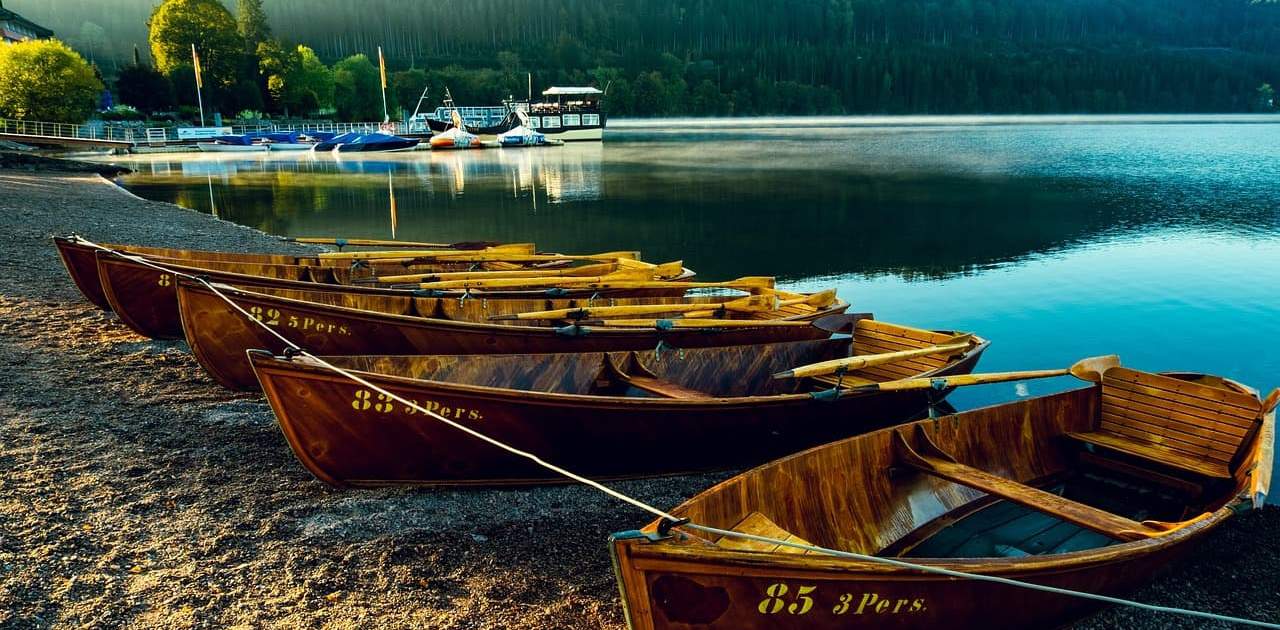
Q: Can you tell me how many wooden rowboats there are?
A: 5